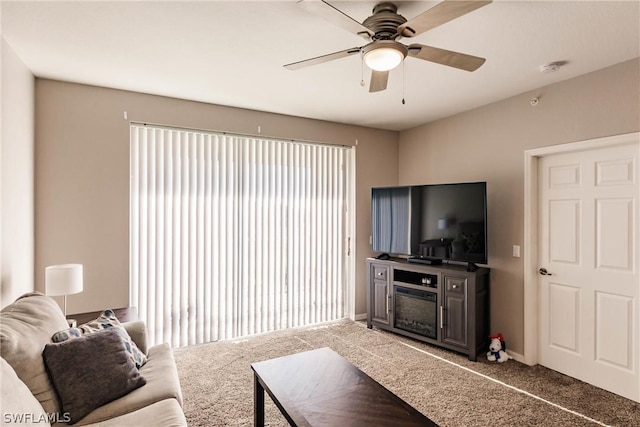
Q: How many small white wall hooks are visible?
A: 3